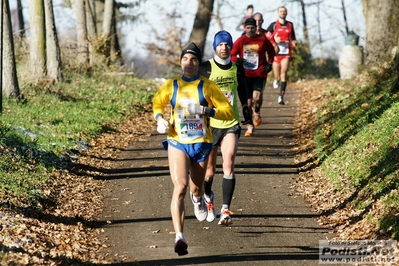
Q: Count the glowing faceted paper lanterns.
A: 0